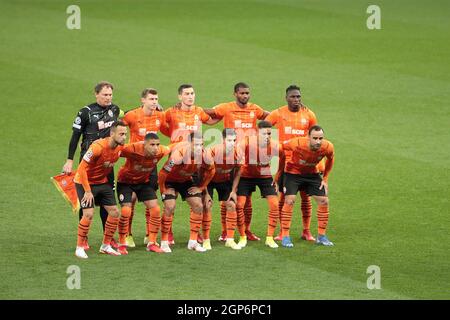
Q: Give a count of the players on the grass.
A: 11